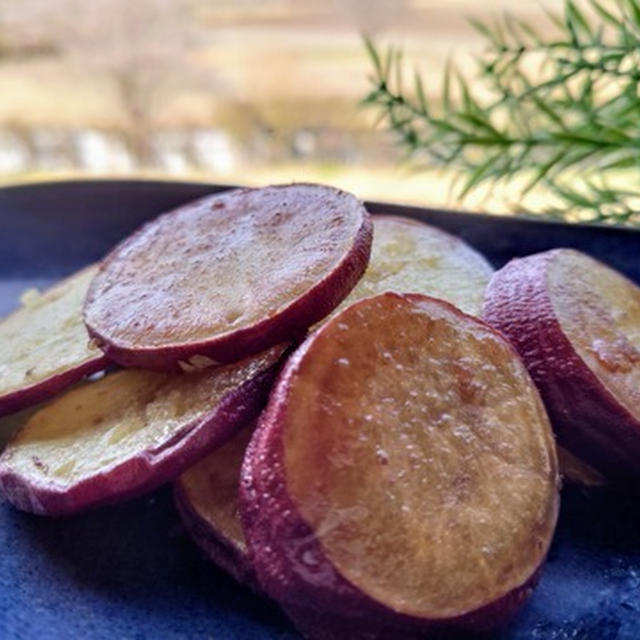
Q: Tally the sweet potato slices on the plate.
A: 7